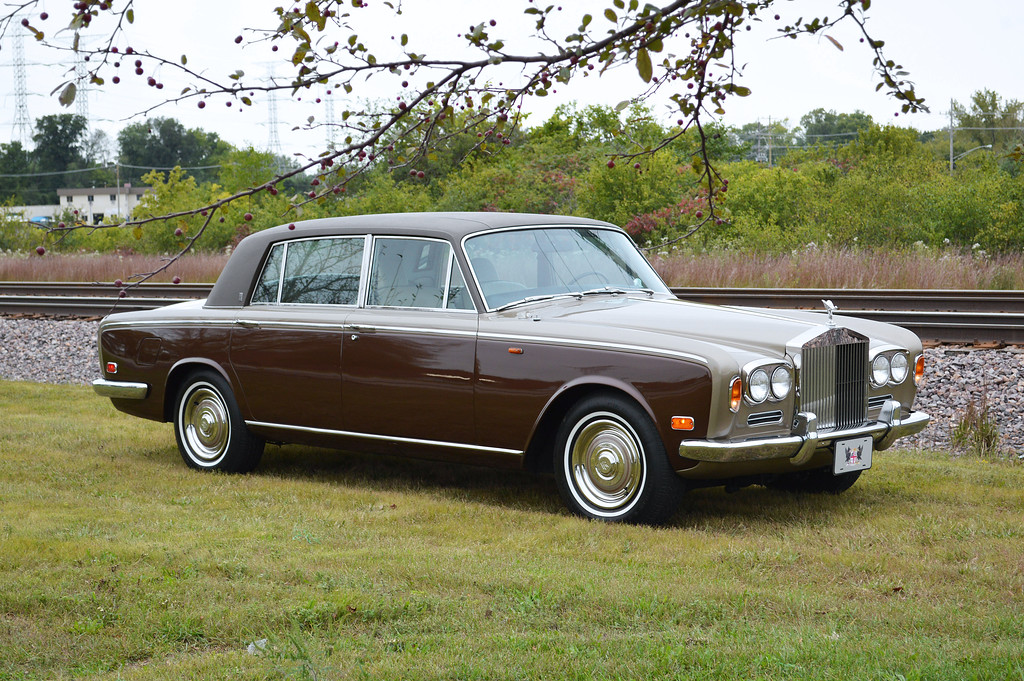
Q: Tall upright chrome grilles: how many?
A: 1